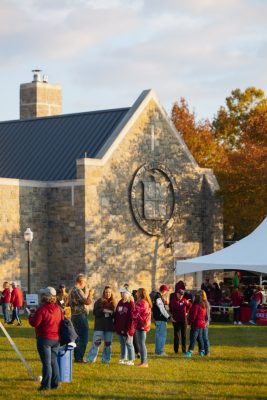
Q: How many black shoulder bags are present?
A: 1